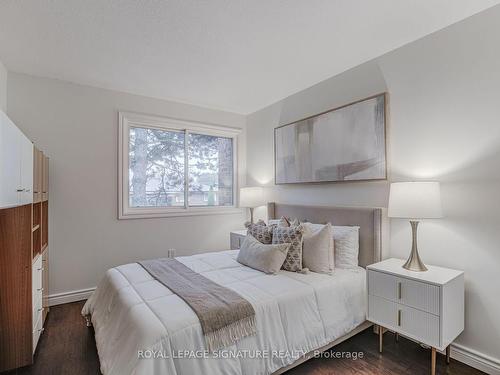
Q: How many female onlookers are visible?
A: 0